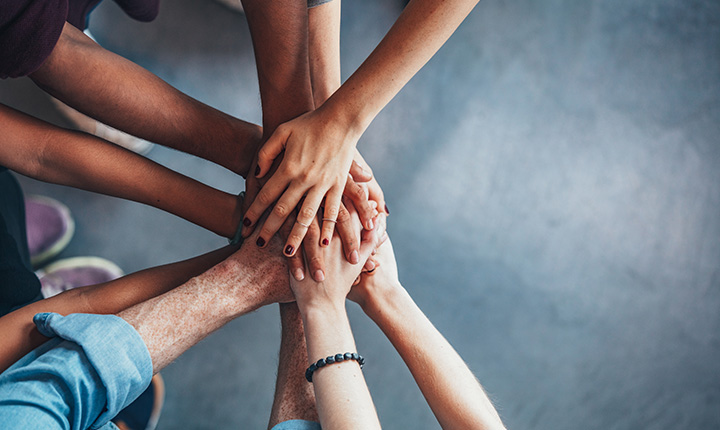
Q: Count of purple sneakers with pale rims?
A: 2